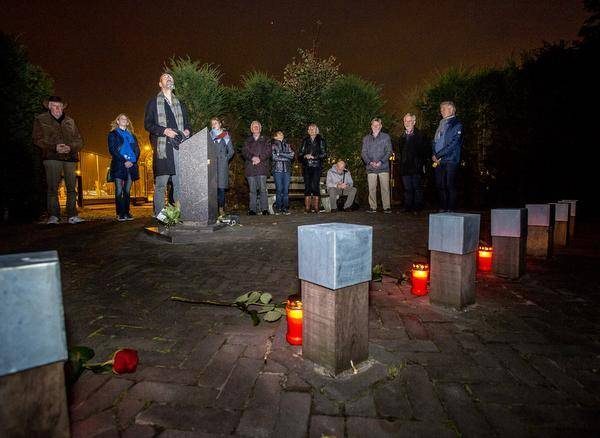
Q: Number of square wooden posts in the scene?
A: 7